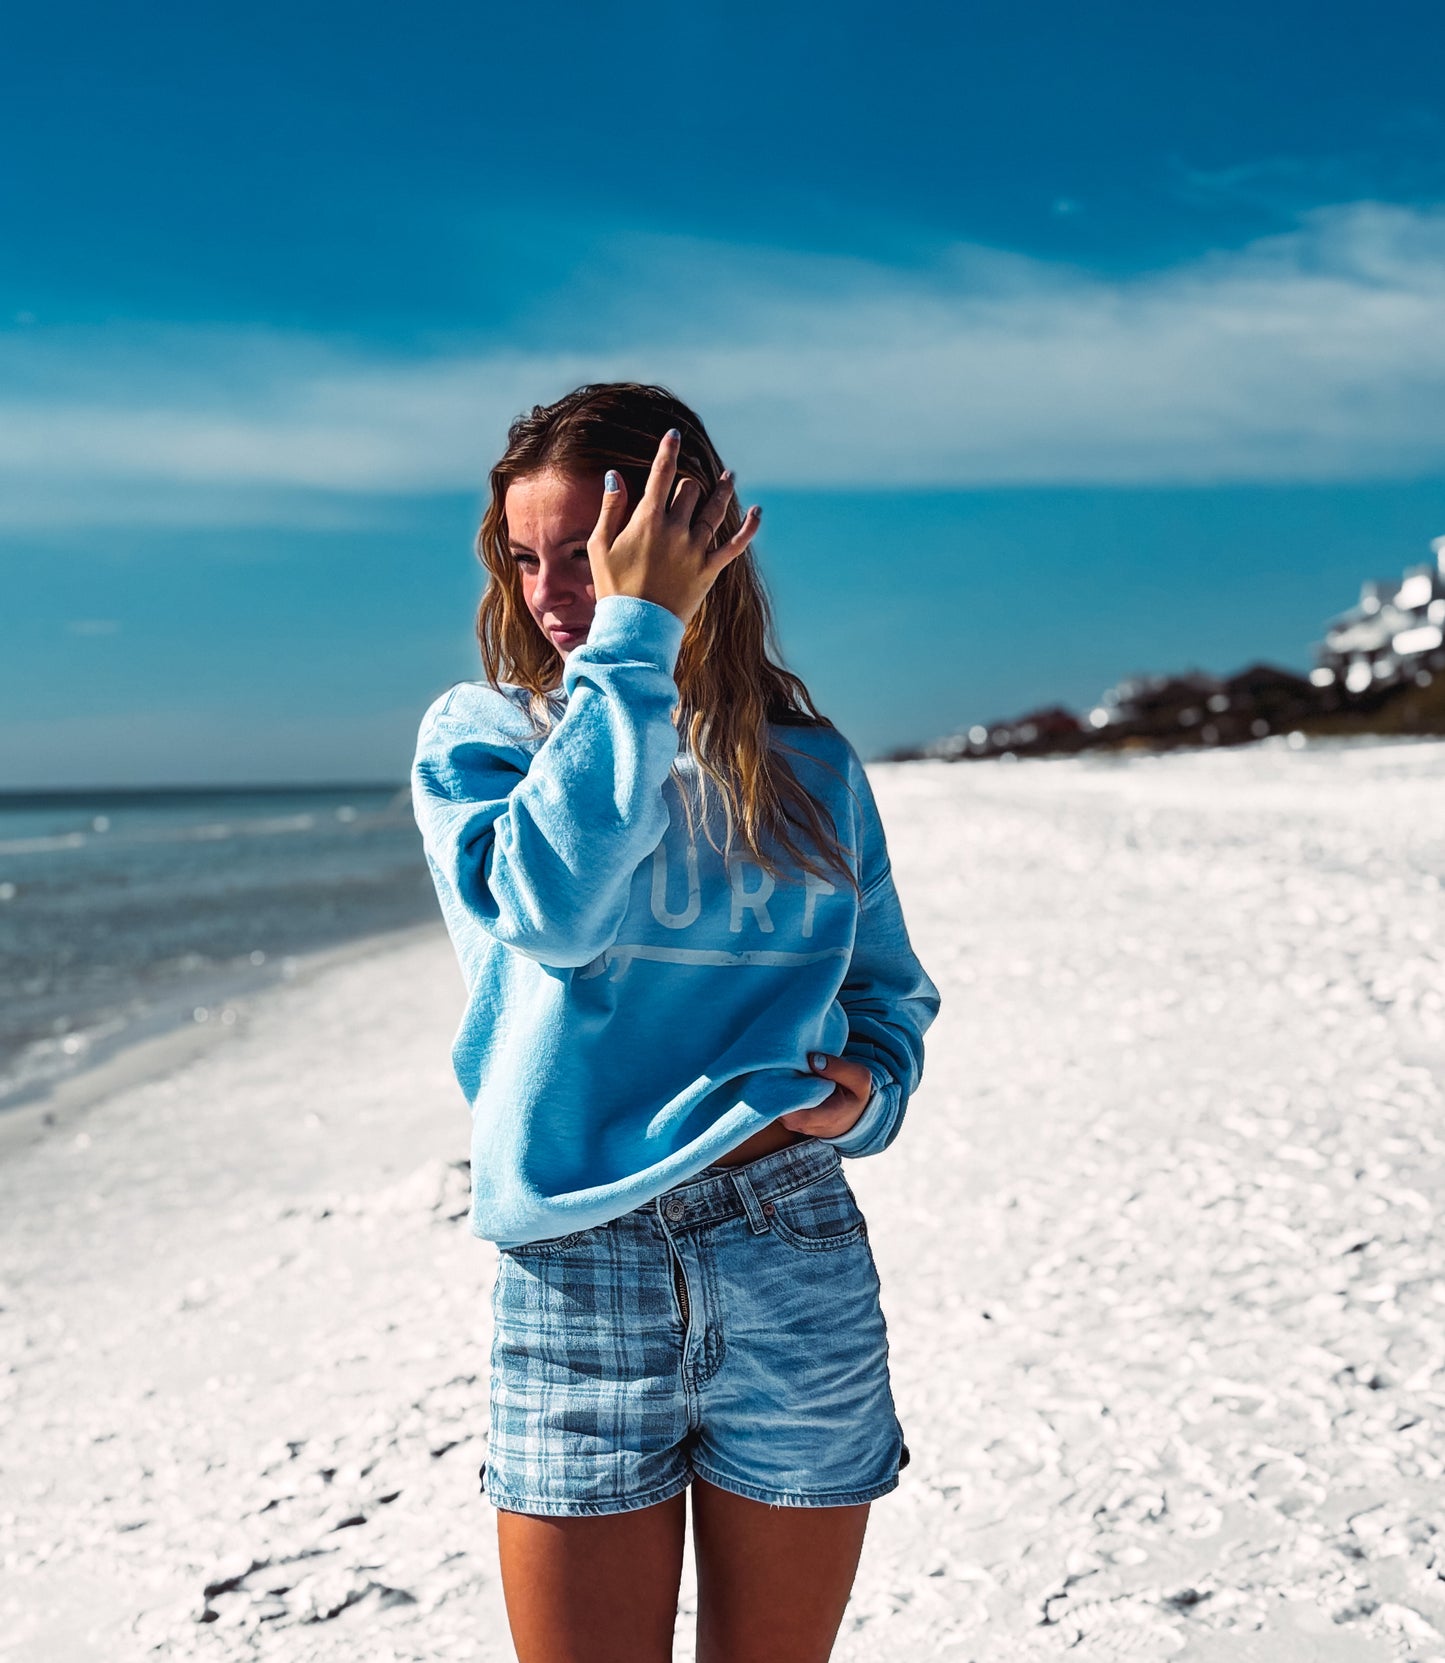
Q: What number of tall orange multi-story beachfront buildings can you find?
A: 0